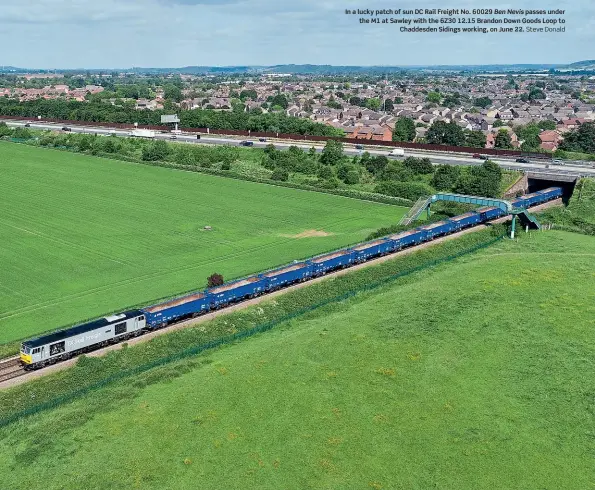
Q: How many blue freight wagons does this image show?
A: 12